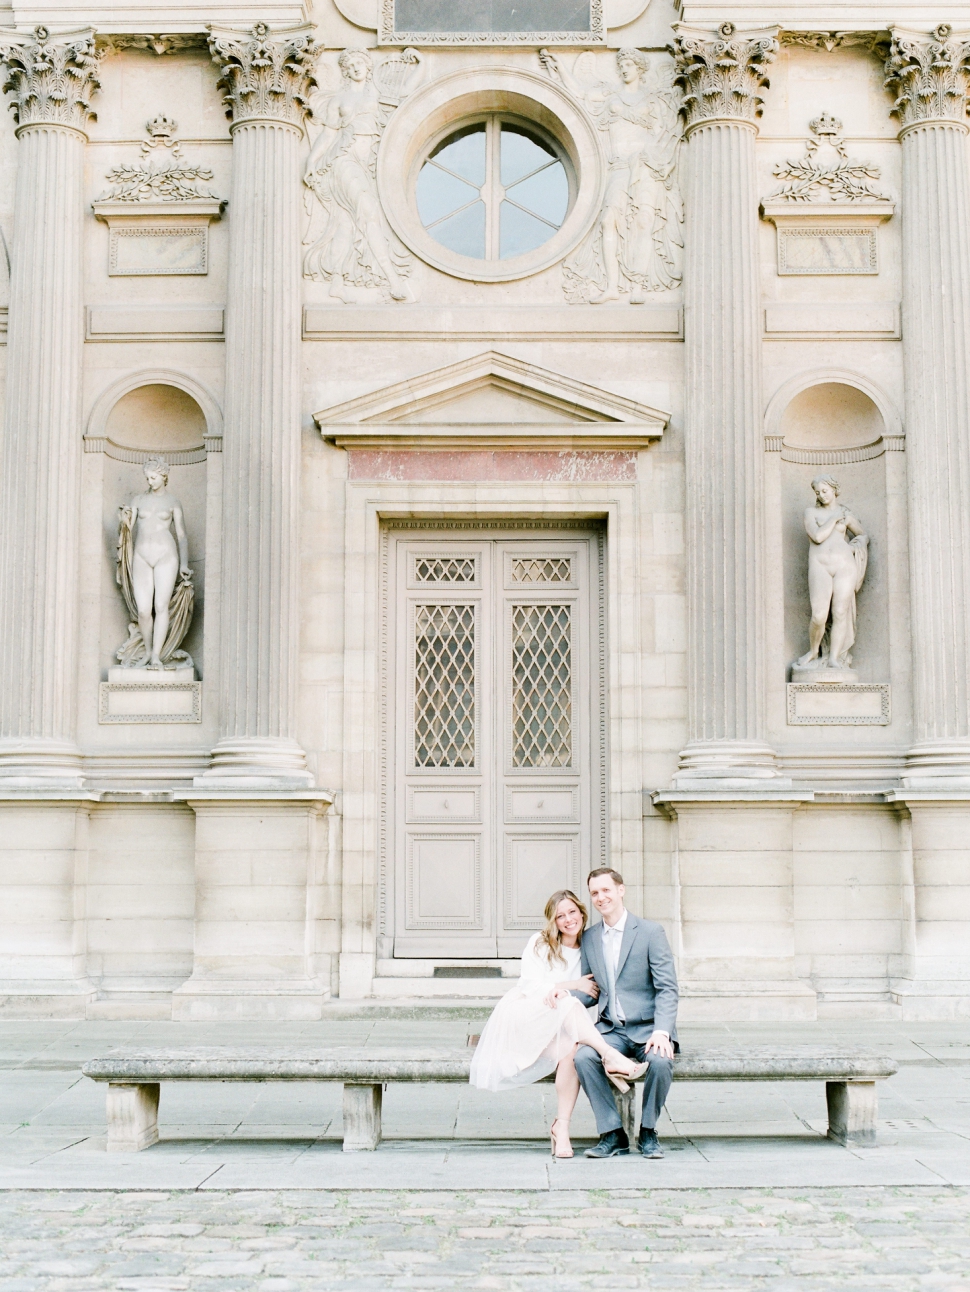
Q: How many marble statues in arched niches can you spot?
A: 2